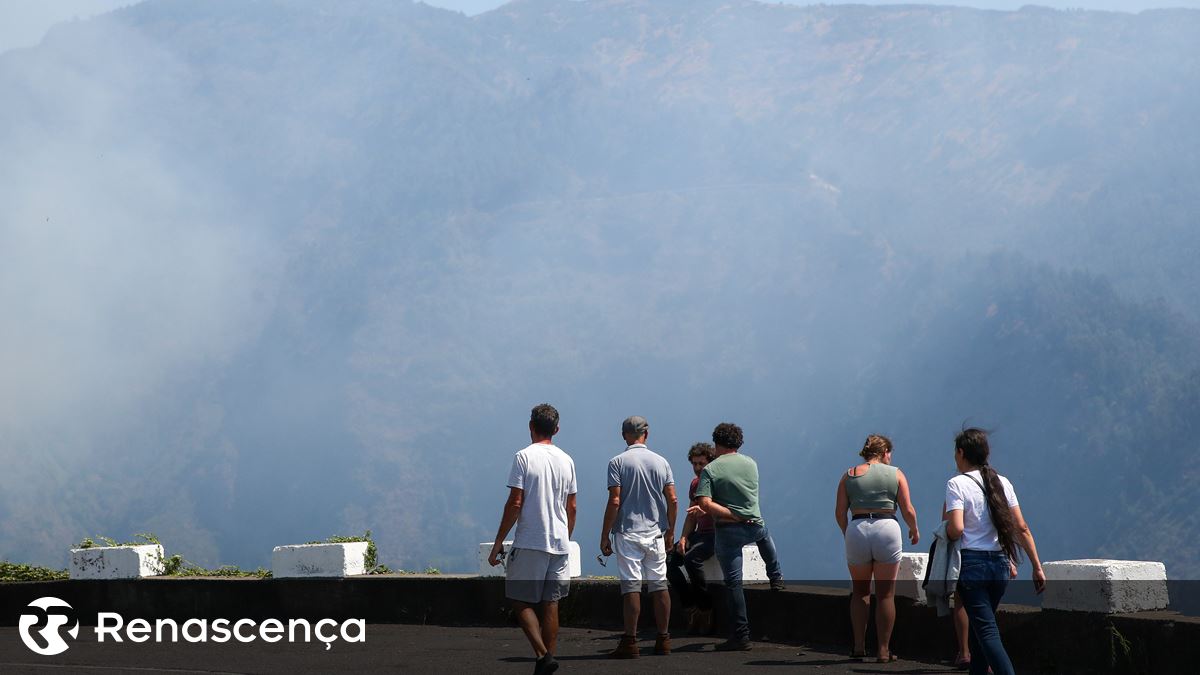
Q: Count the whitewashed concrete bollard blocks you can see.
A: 6